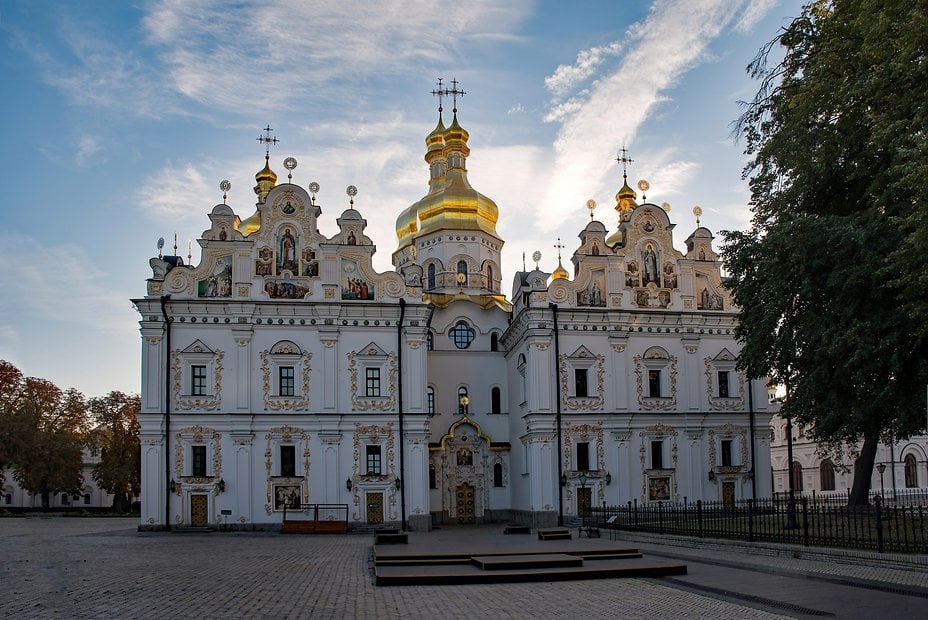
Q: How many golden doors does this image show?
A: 5